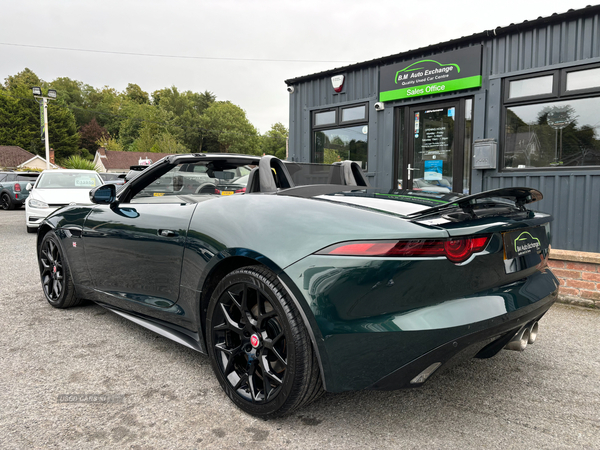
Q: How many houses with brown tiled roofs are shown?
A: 2